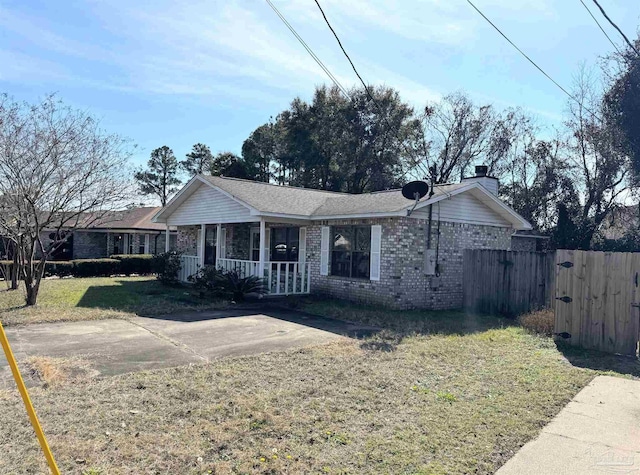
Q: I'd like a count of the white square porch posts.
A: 4